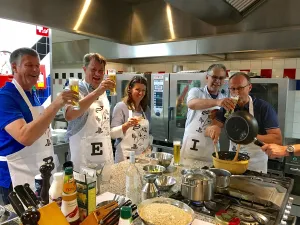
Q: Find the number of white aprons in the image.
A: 5